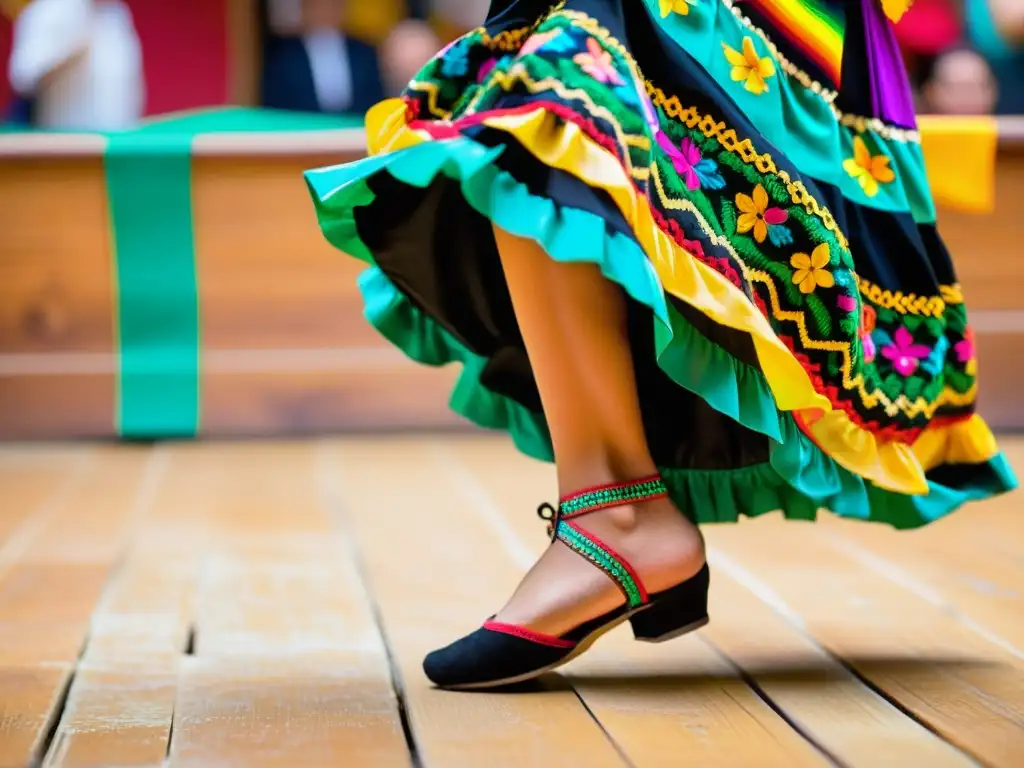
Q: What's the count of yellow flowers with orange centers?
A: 2